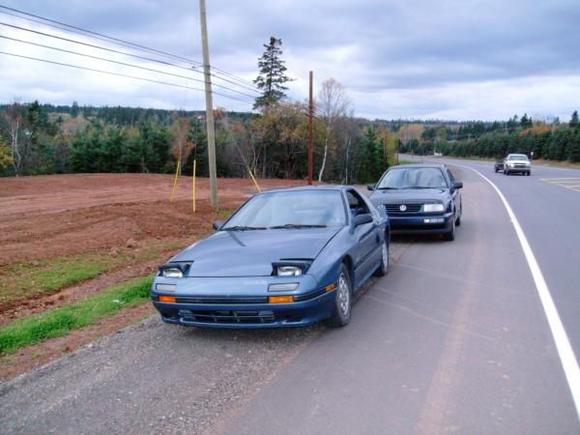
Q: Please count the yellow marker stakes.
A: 3